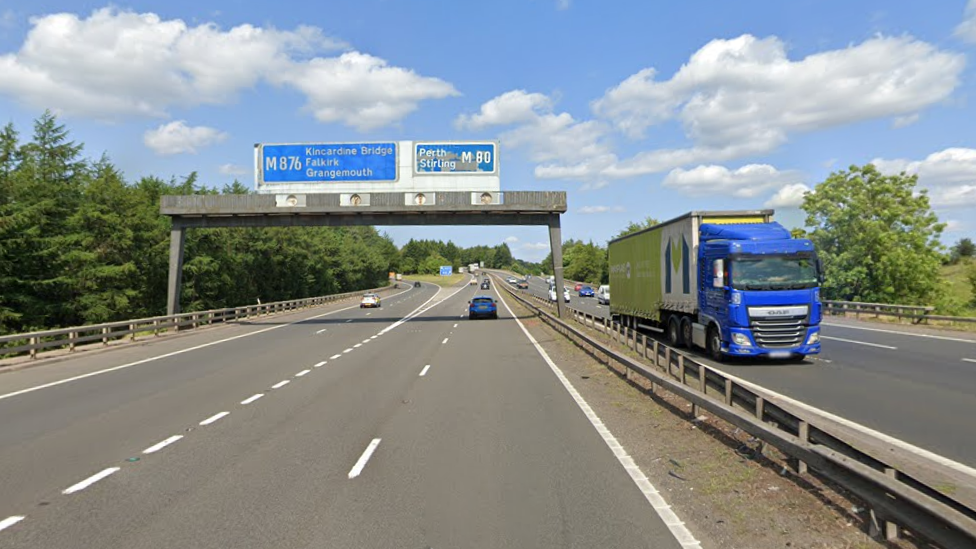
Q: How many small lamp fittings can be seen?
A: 4